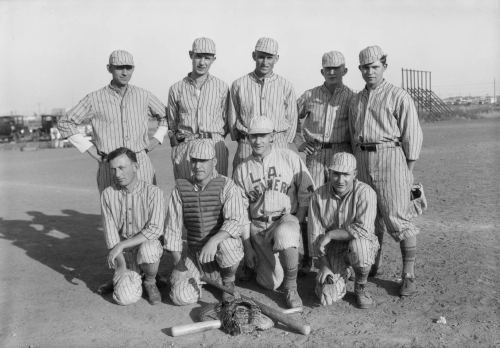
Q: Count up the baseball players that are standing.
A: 5